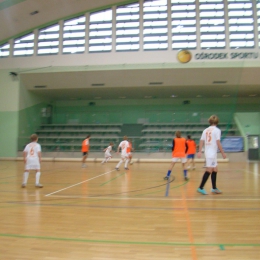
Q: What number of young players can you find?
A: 8